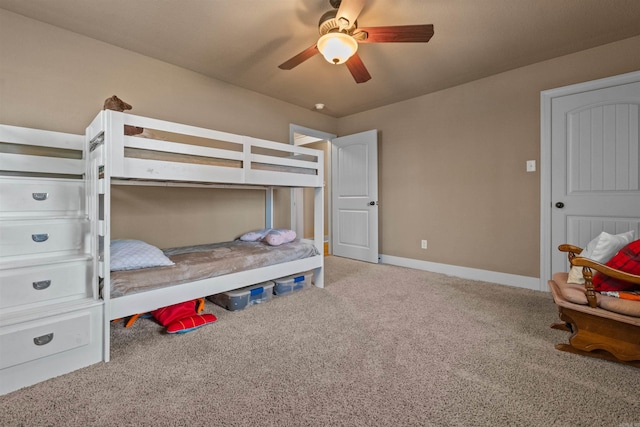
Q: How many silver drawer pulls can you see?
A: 4